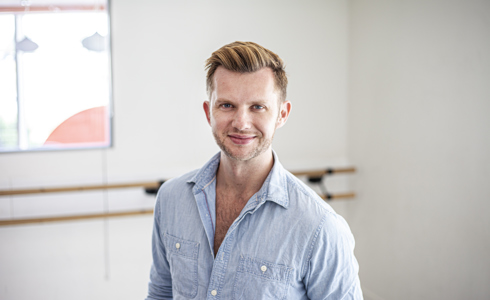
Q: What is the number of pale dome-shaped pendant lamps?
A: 2